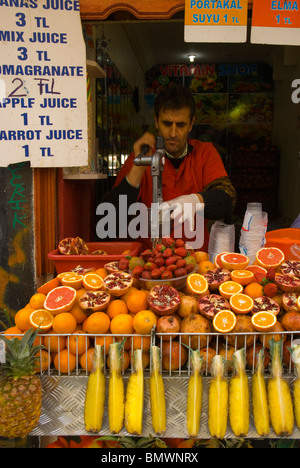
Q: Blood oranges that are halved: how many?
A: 5